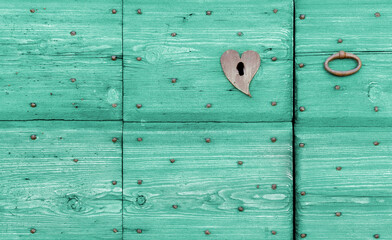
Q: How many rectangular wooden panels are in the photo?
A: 6